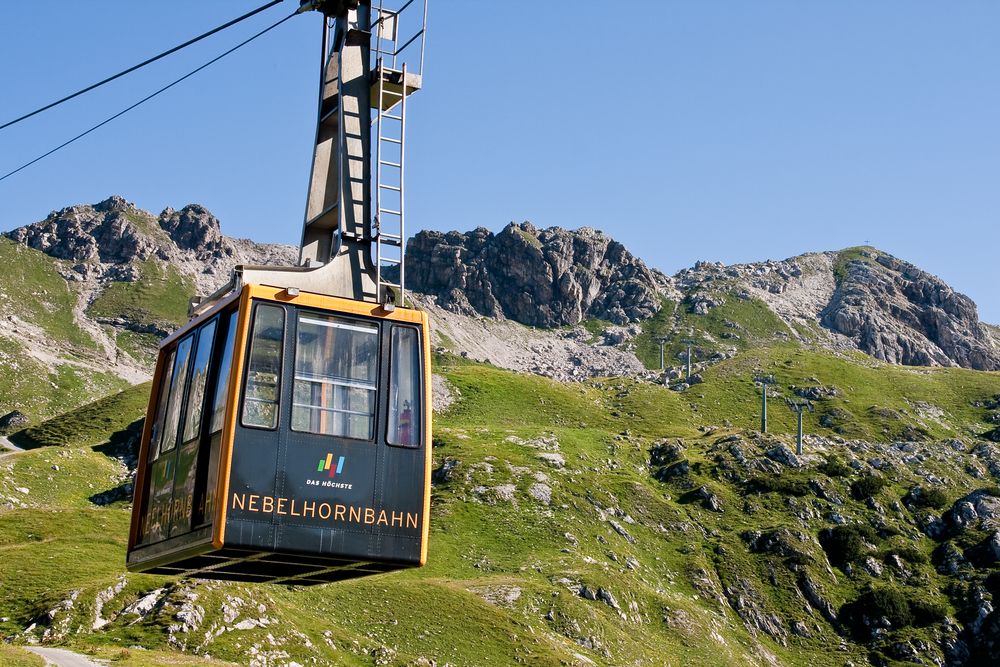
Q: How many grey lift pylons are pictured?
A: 4